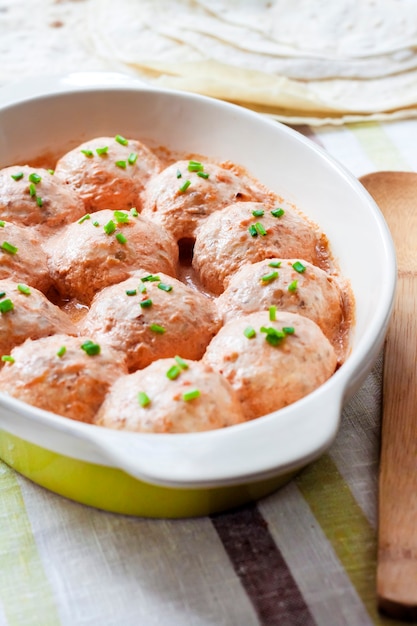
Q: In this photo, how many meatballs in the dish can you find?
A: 12